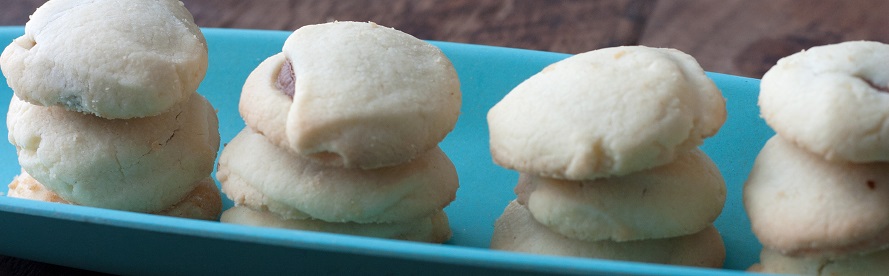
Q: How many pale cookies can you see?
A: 12